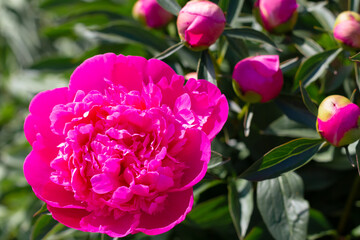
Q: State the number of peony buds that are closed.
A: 6